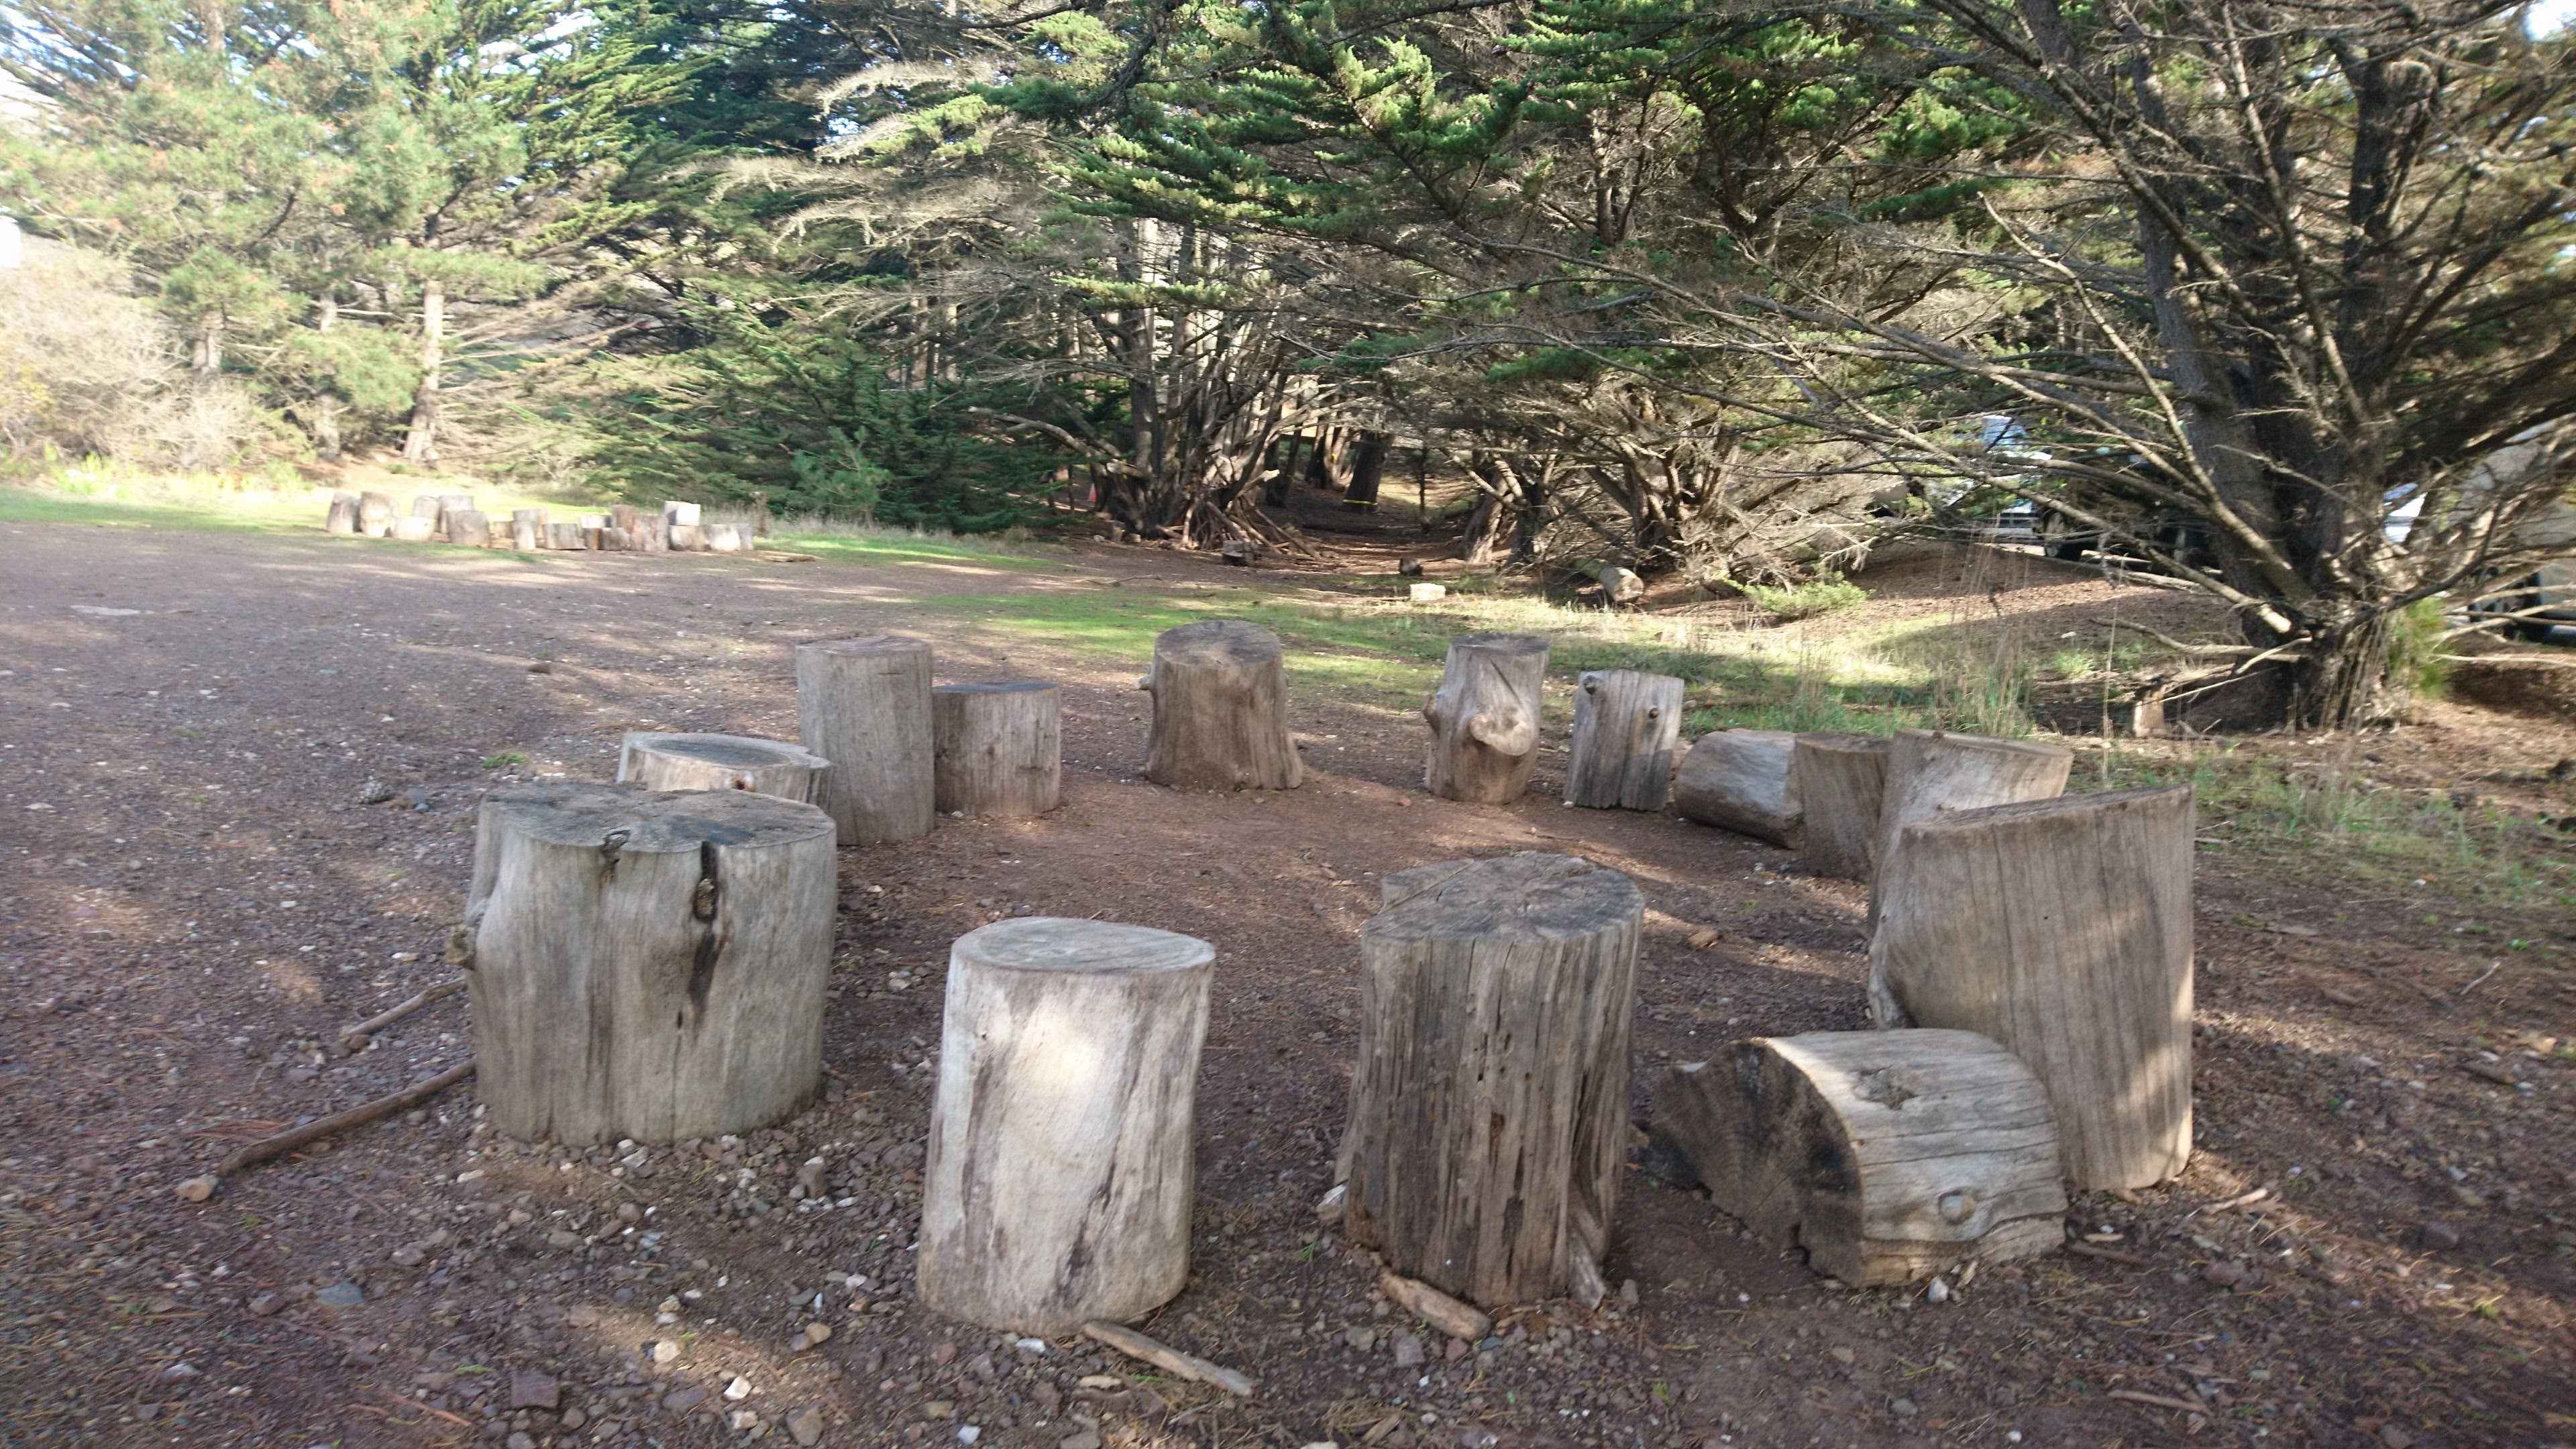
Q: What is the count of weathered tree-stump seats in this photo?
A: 14